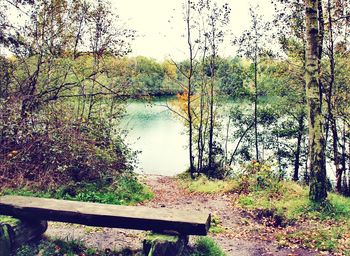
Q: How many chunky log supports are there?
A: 2